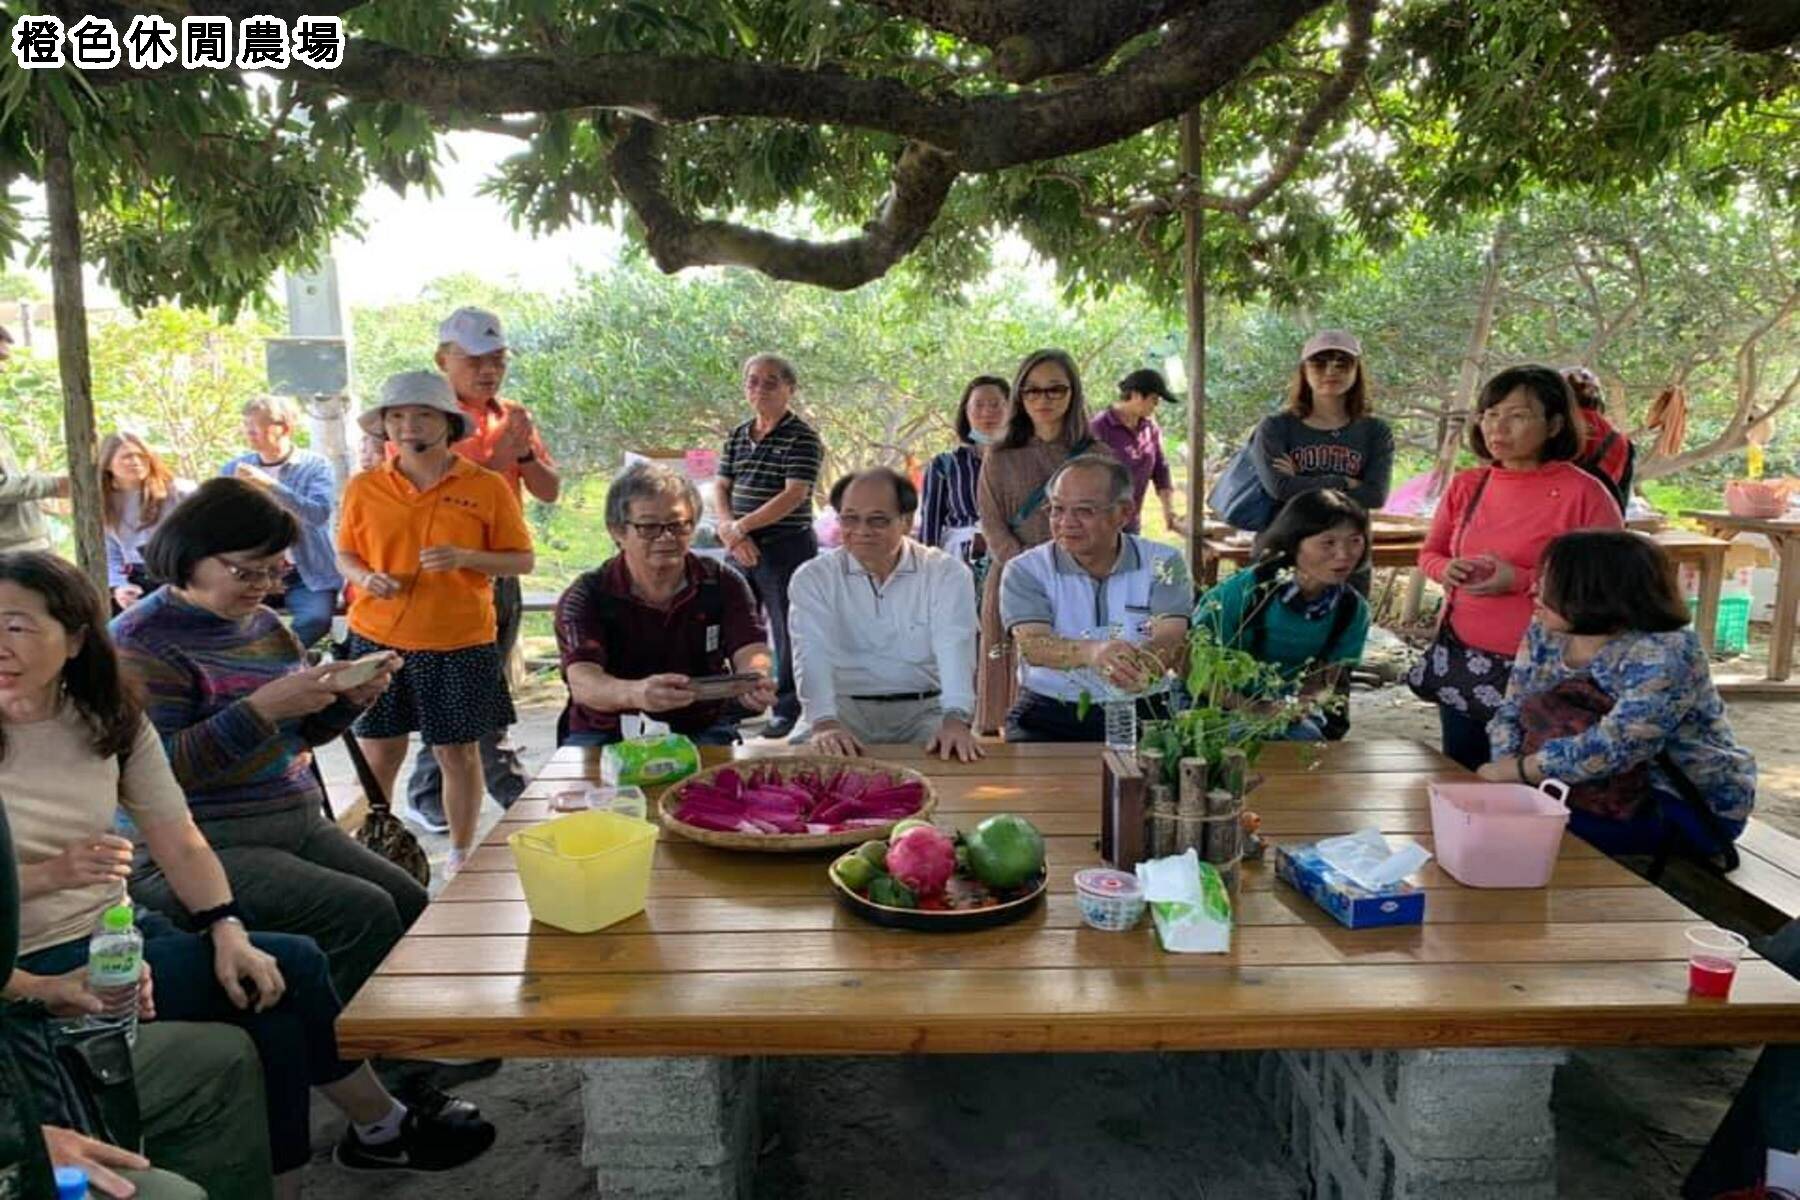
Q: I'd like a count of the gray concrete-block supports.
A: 2